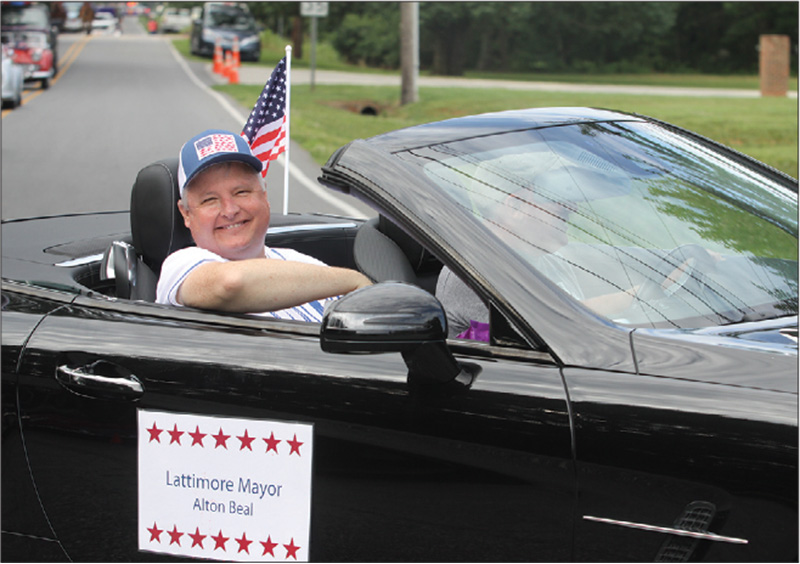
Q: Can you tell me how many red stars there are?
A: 14